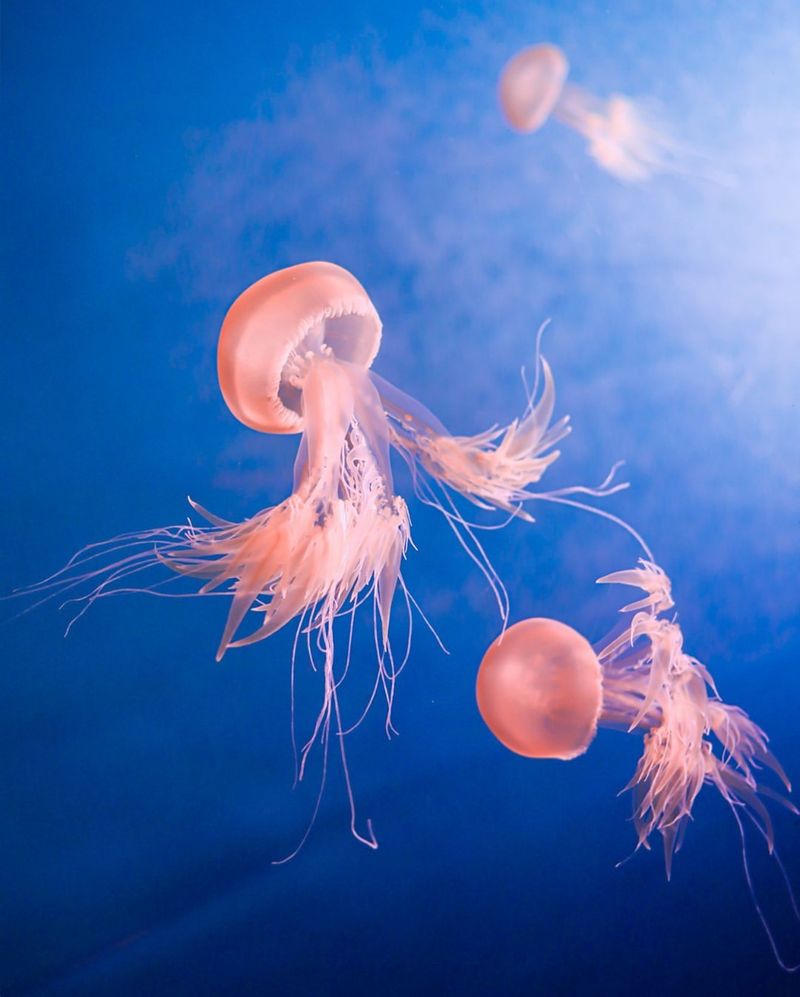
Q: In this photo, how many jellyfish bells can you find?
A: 3